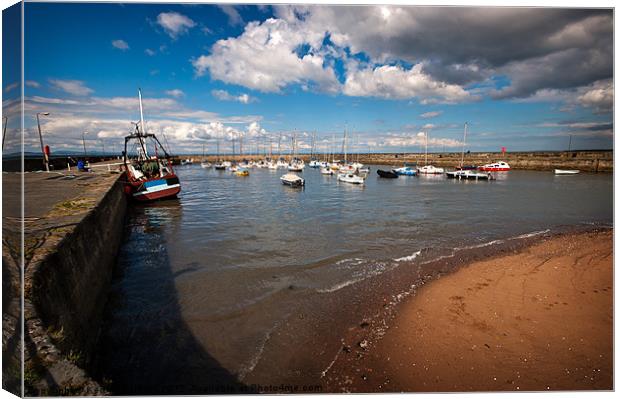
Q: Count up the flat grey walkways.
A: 1